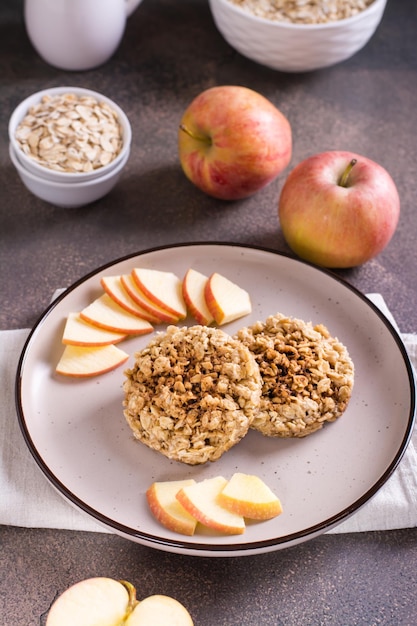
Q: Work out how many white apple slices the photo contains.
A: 11